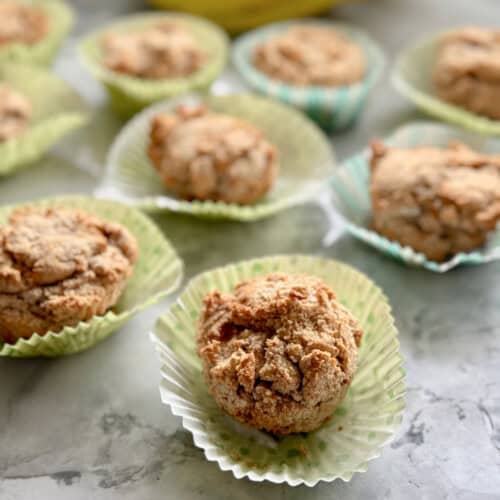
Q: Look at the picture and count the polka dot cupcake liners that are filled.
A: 2